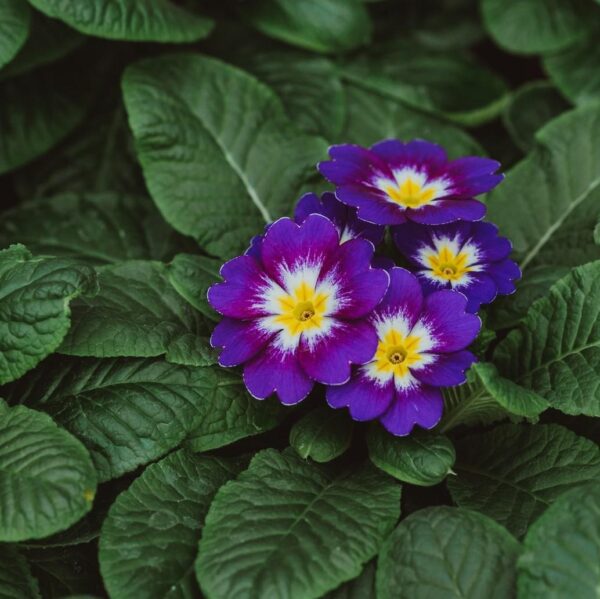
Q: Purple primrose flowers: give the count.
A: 5